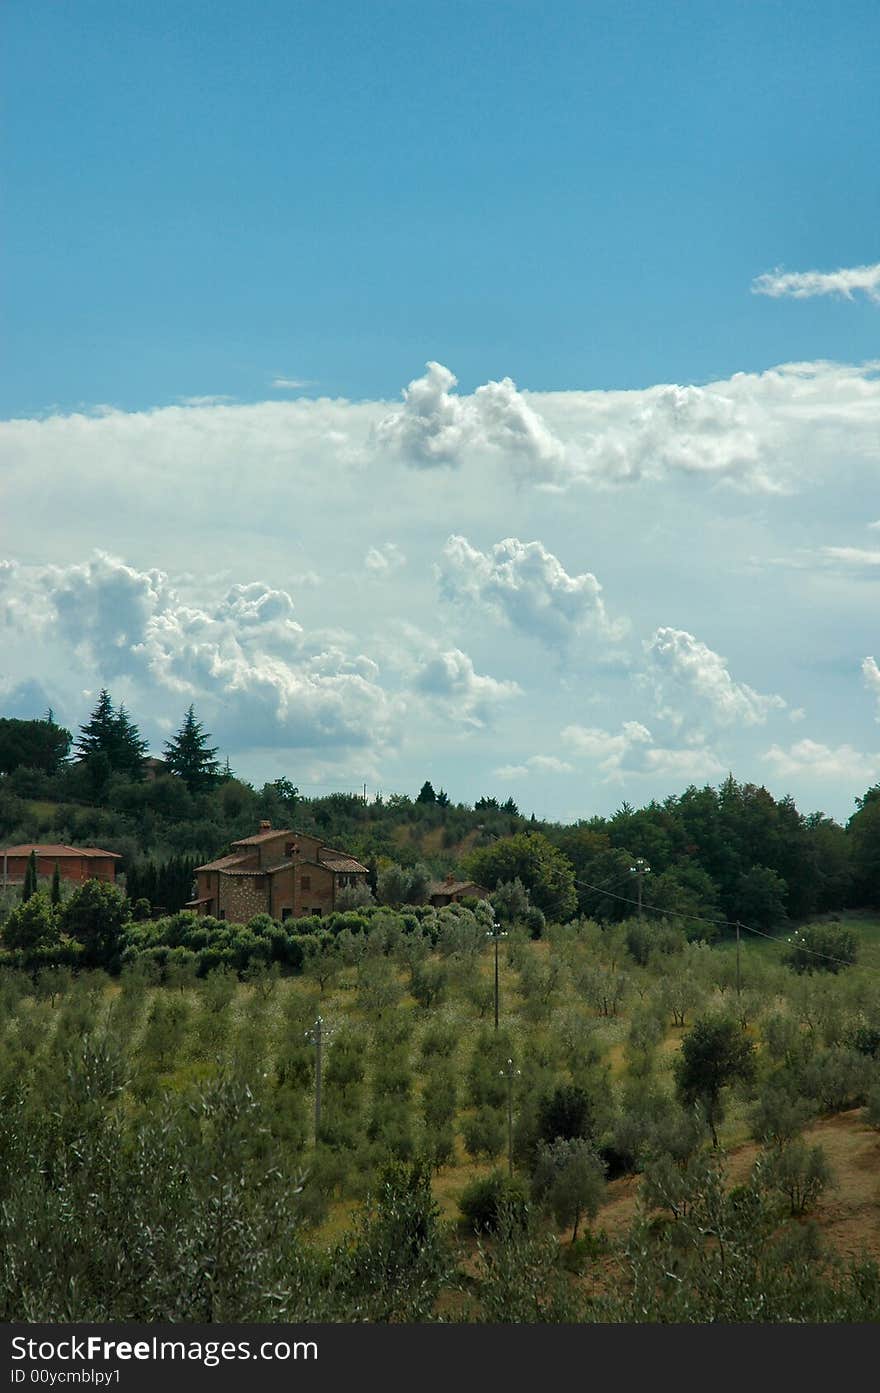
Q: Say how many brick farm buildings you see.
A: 3